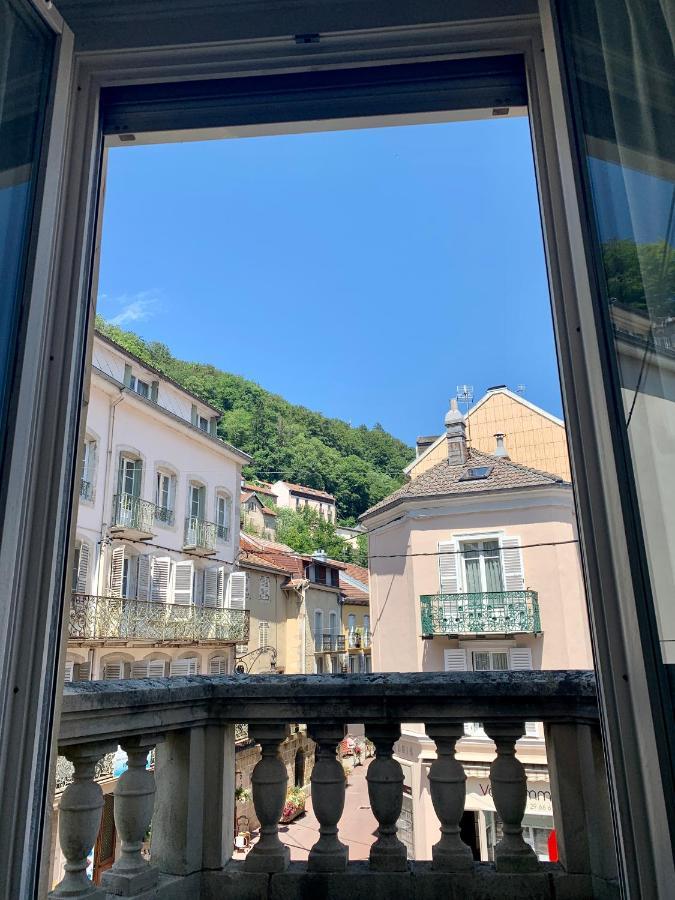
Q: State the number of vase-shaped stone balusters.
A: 7